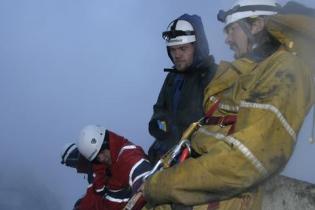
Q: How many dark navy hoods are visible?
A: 1